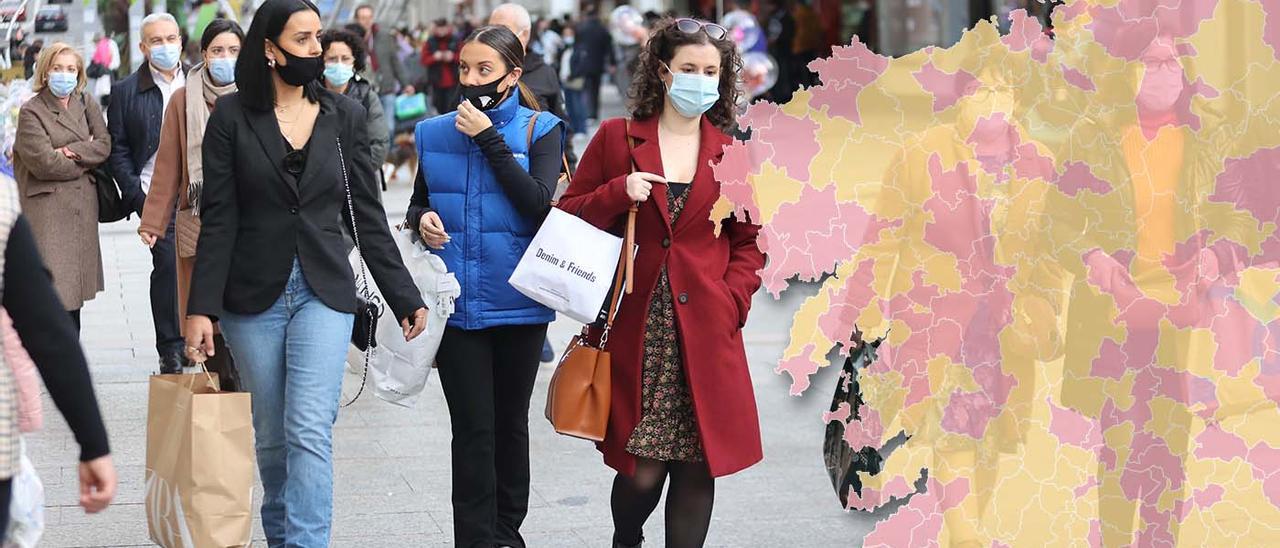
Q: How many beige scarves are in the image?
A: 1